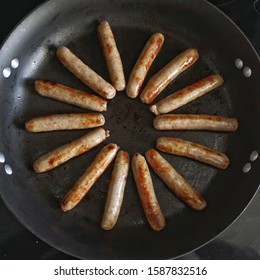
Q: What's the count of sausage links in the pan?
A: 14